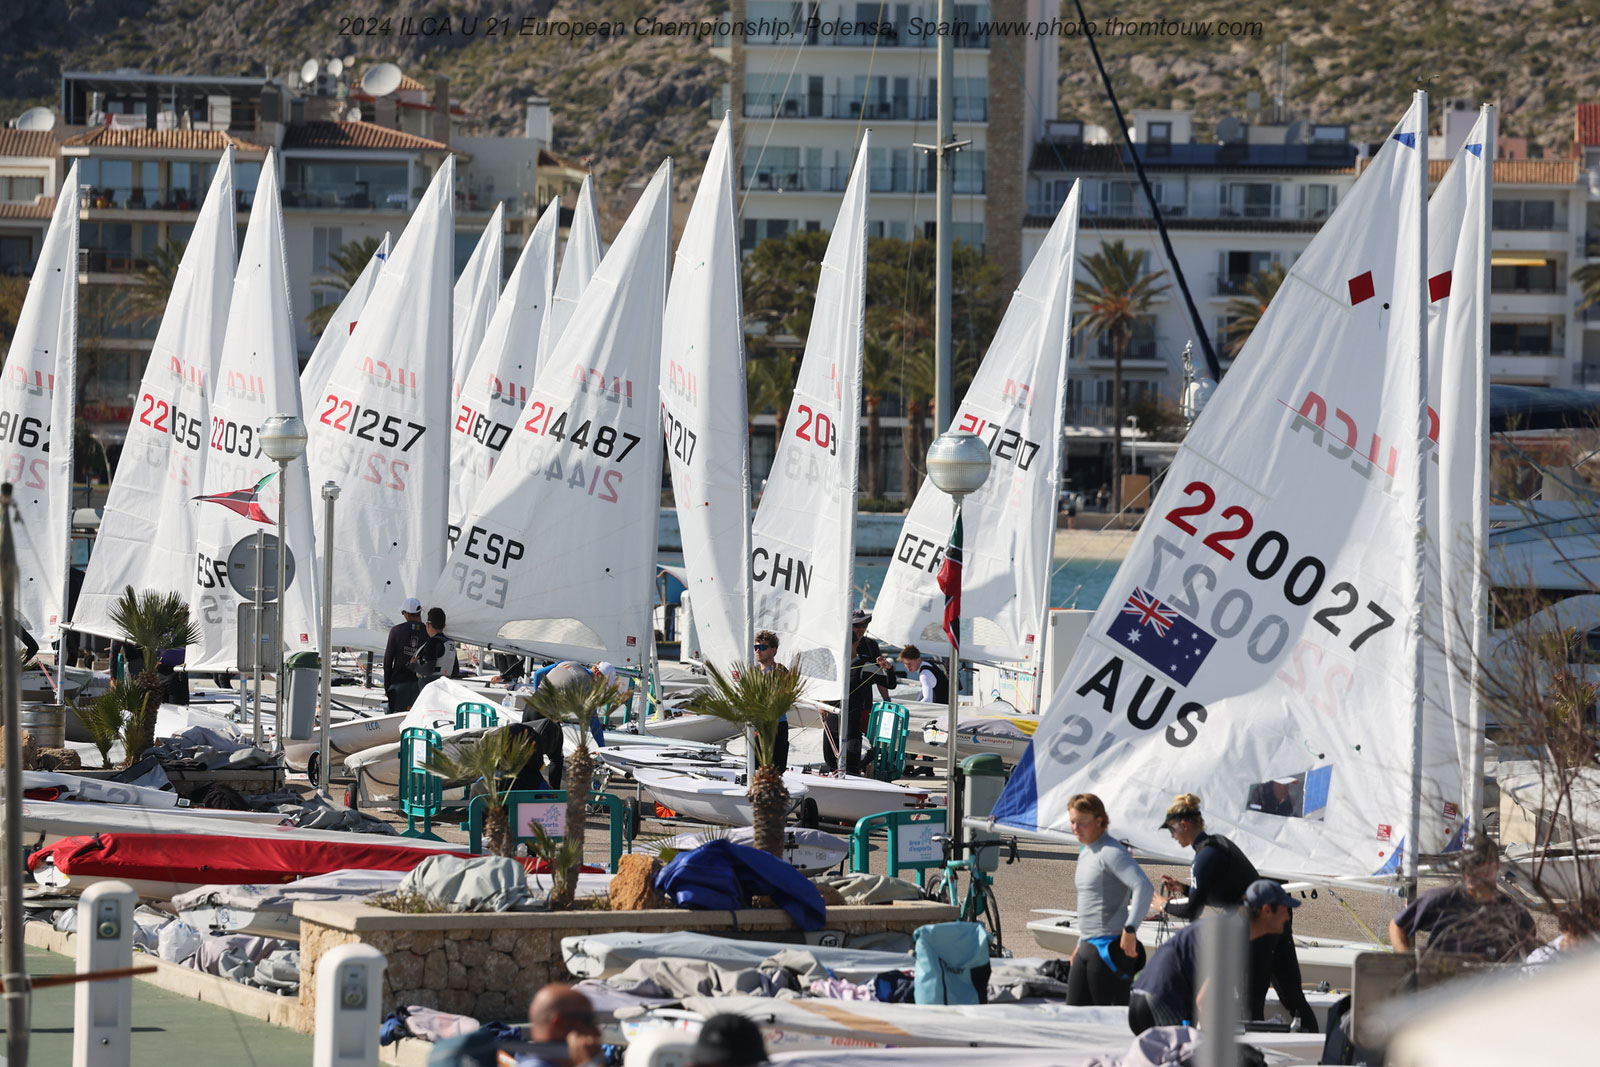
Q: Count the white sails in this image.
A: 14